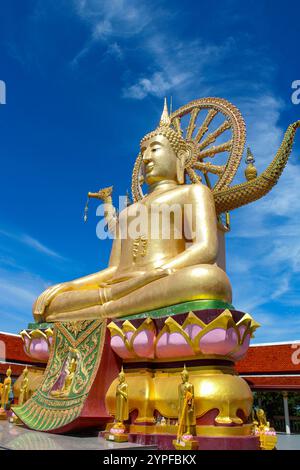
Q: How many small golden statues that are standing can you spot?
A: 4